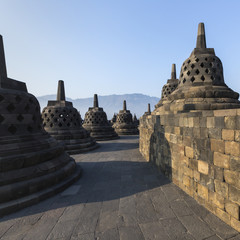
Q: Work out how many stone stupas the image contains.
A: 7